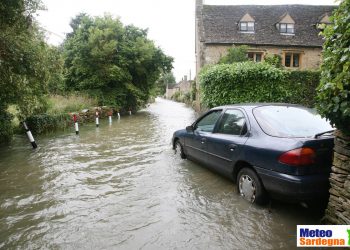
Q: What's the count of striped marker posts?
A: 6